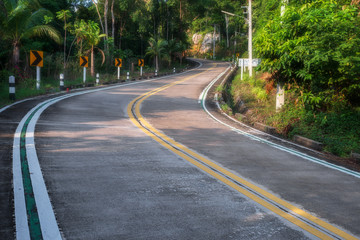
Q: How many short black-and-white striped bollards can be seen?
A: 6